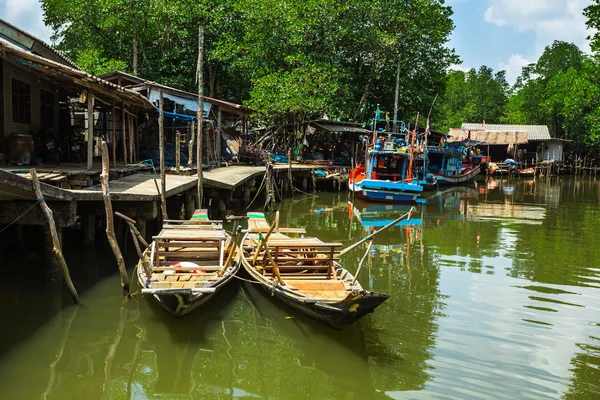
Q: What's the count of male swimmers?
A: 0